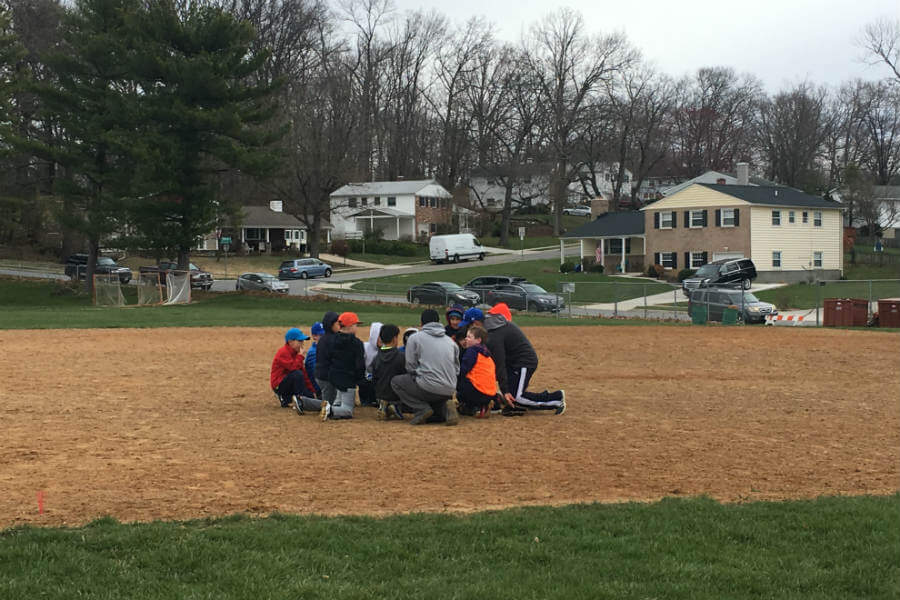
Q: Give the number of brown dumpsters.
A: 2